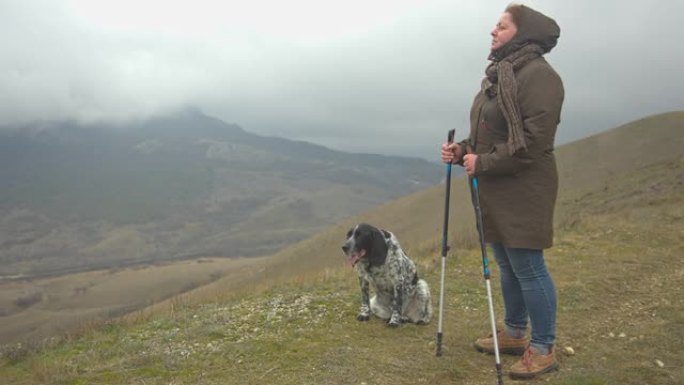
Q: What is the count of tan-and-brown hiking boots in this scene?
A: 2